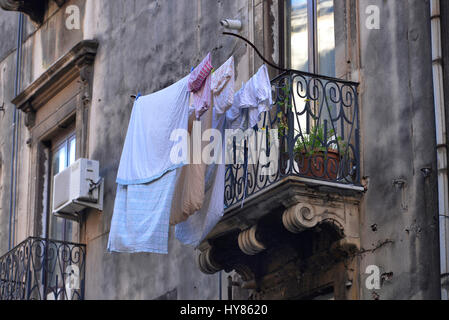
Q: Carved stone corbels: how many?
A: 3